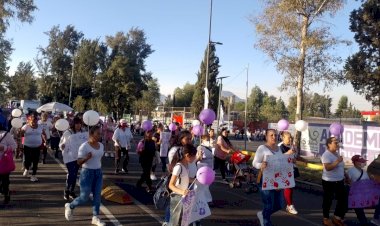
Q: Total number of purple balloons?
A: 7